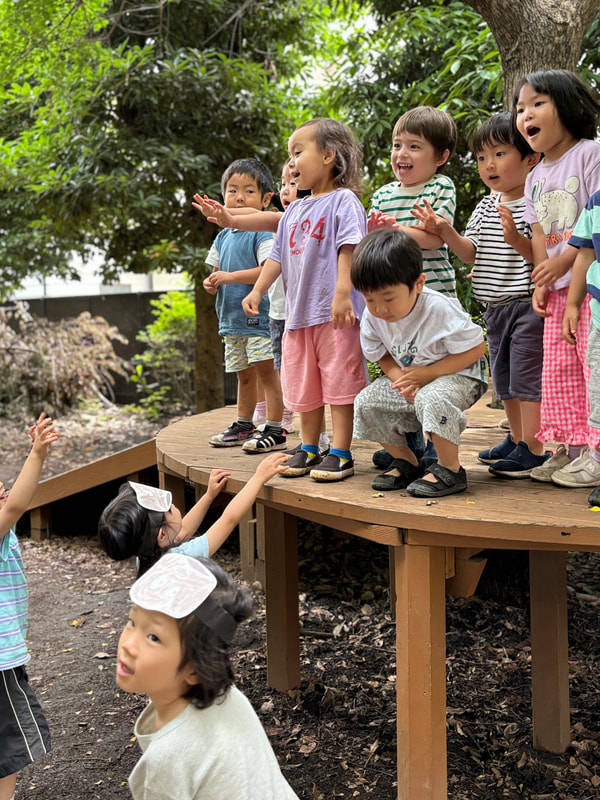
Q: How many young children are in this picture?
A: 11